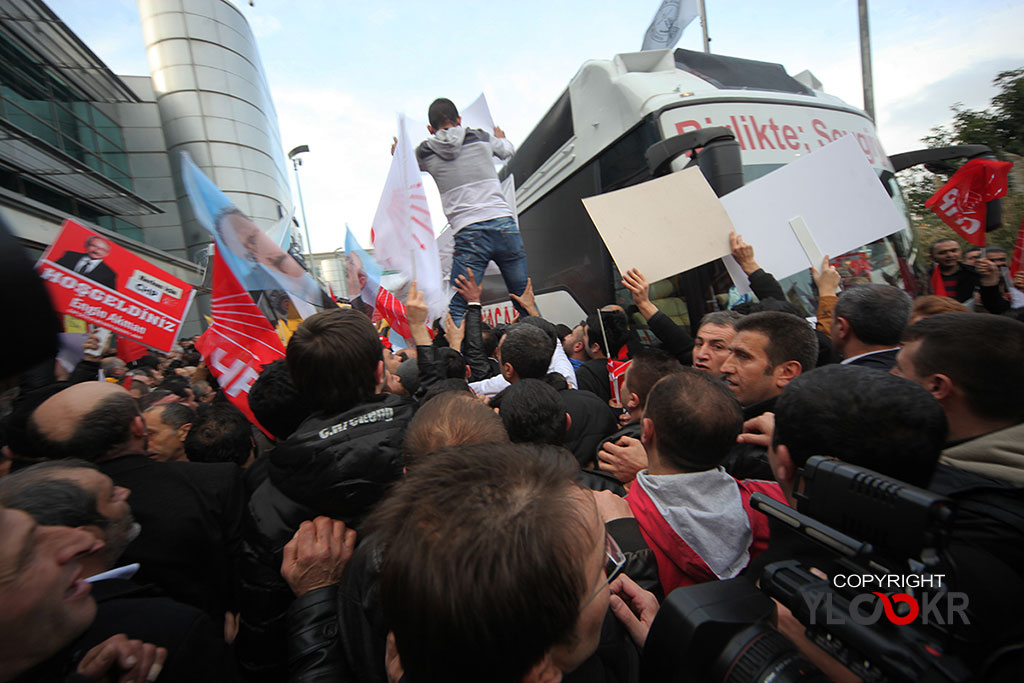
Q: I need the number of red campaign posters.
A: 1